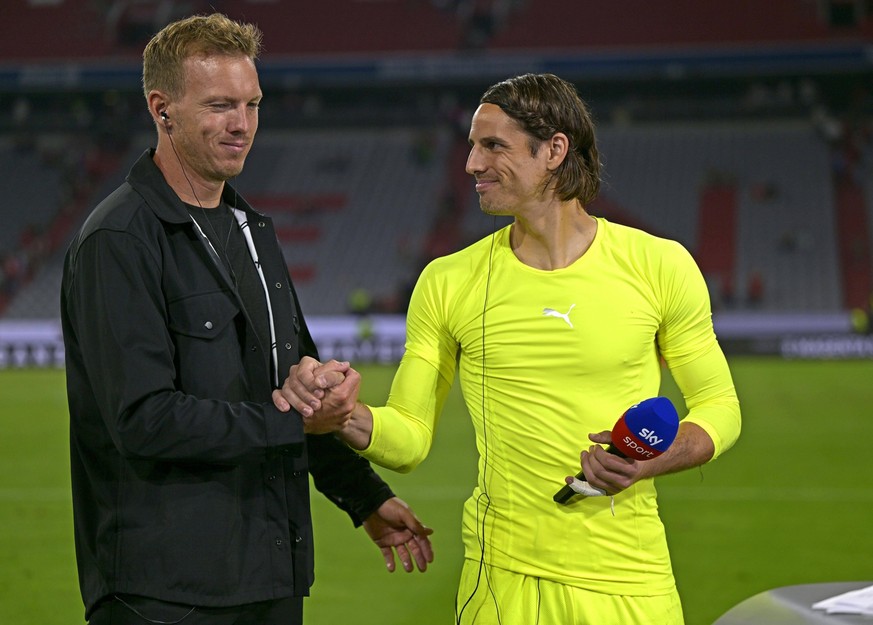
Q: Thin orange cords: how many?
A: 0